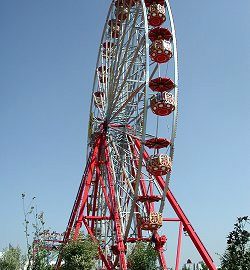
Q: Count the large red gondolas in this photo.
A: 5